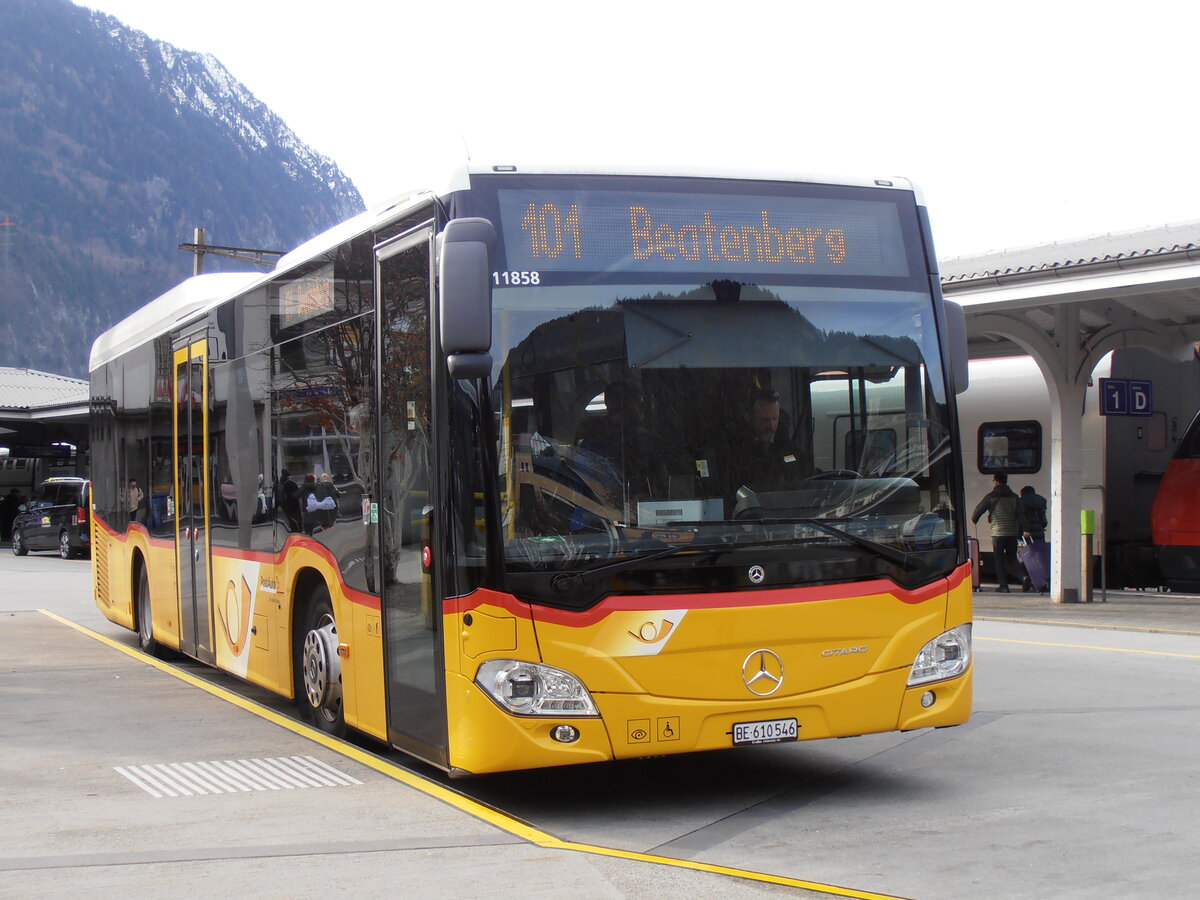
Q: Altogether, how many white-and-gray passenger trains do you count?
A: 1